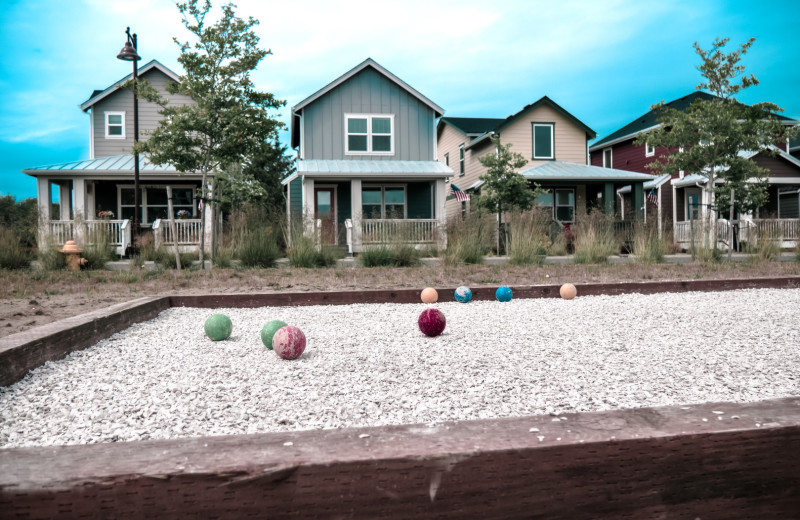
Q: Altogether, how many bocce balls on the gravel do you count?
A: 8